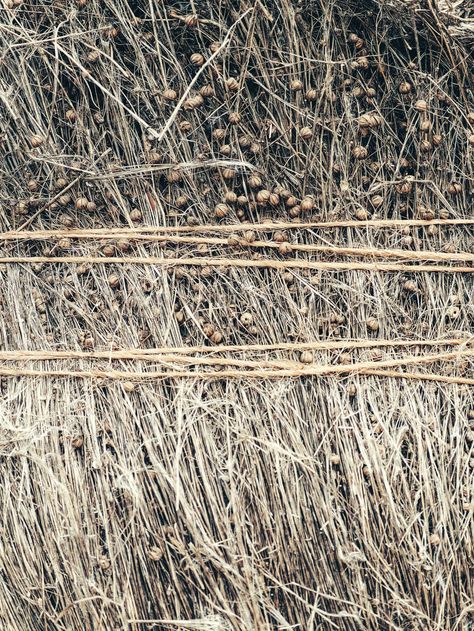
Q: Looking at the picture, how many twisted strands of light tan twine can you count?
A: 6